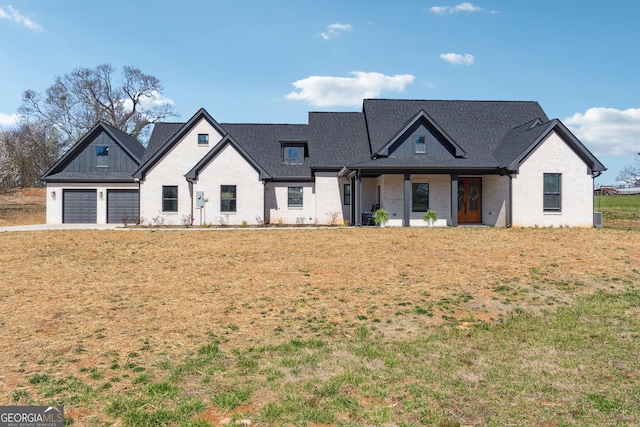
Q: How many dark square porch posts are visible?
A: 3